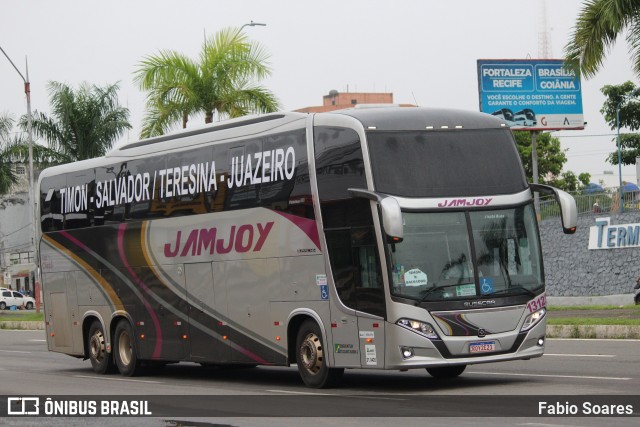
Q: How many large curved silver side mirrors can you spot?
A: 2